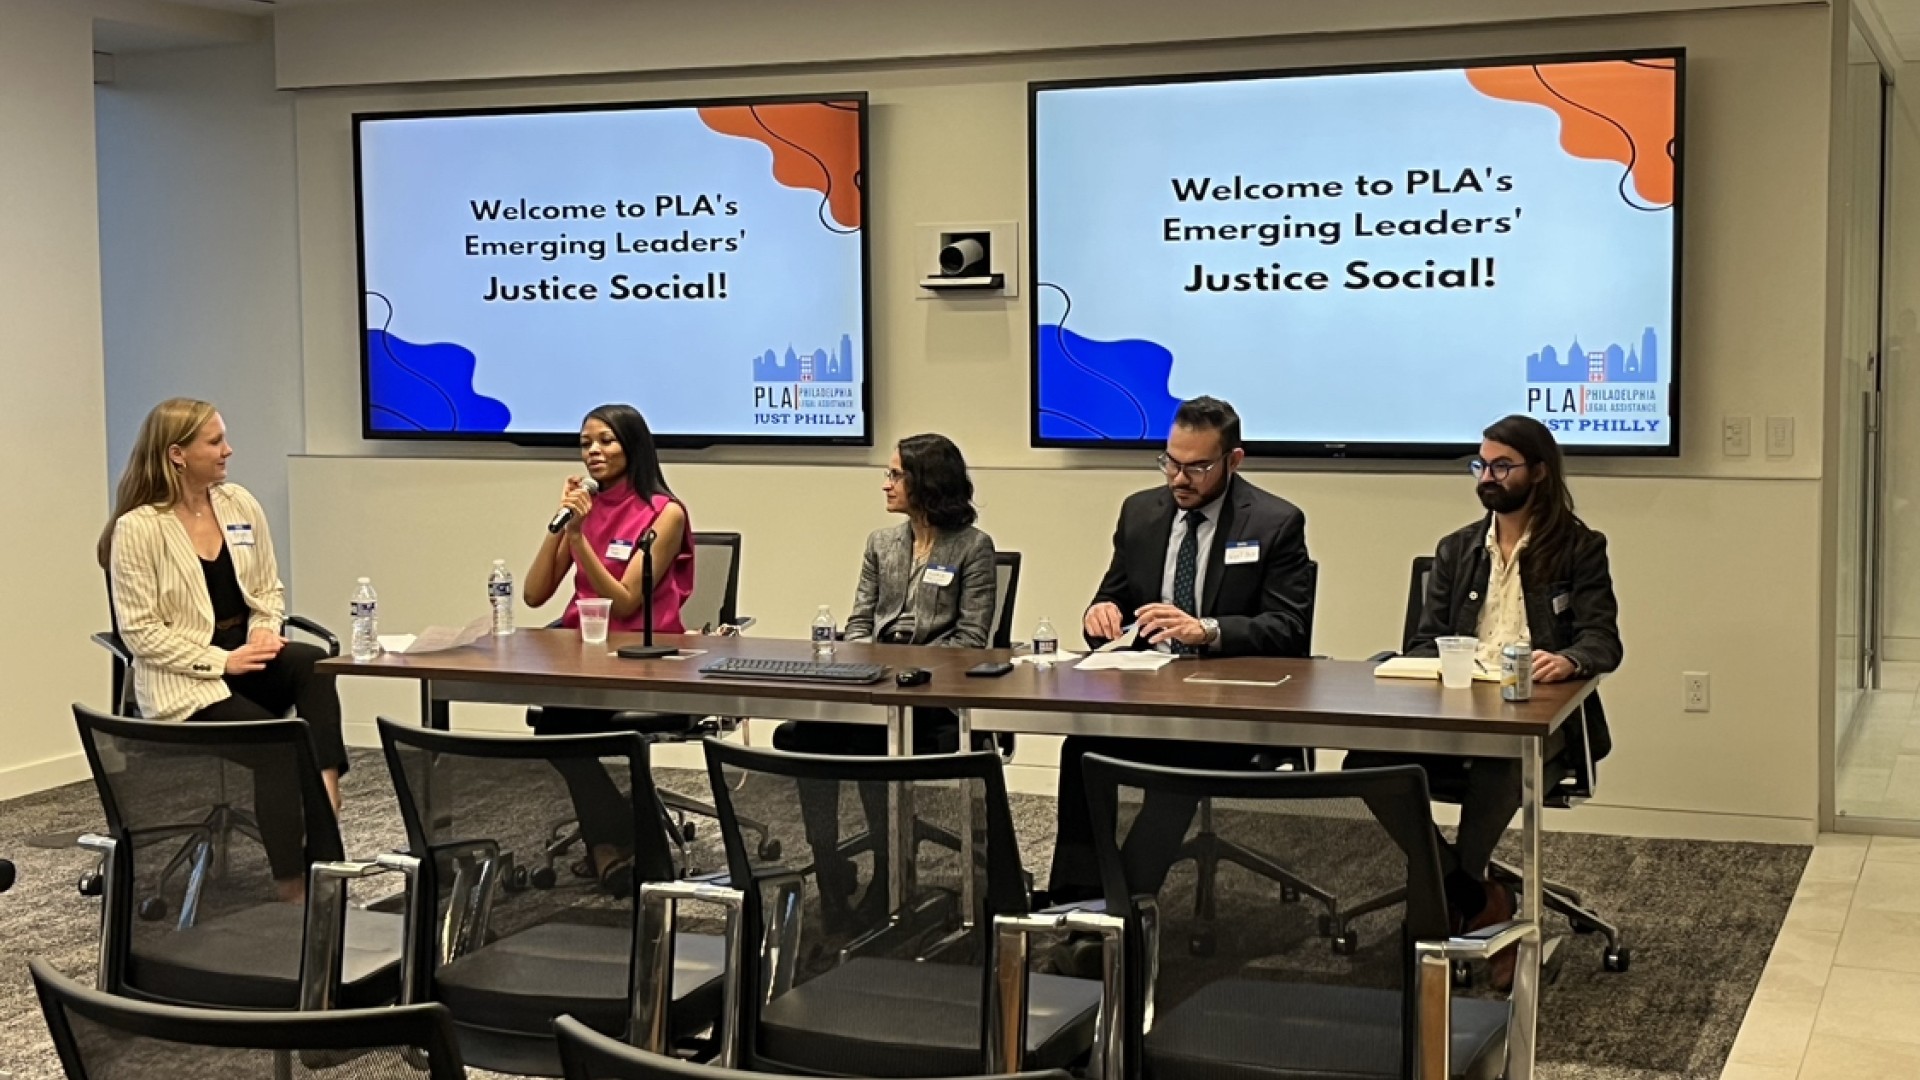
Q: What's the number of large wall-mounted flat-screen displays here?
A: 2